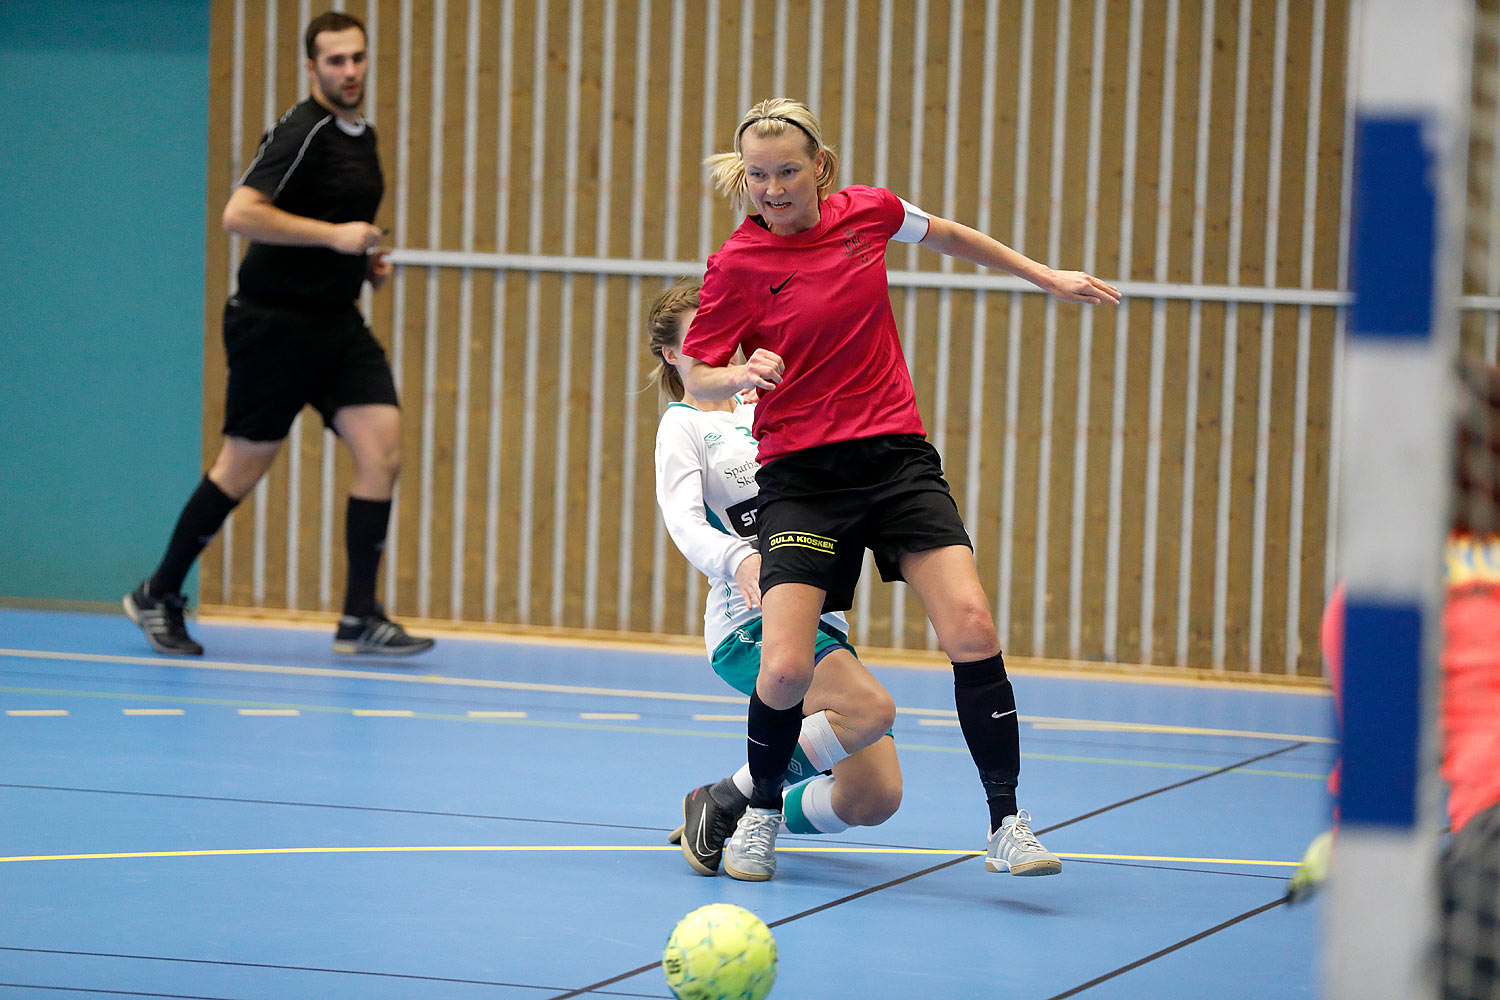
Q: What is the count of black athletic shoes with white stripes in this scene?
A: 2